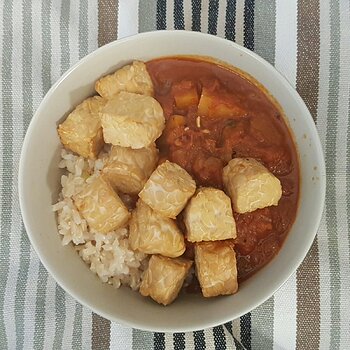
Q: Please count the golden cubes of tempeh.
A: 11